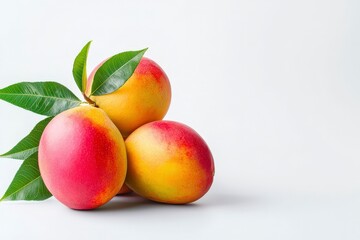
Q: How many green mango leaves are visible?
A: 5